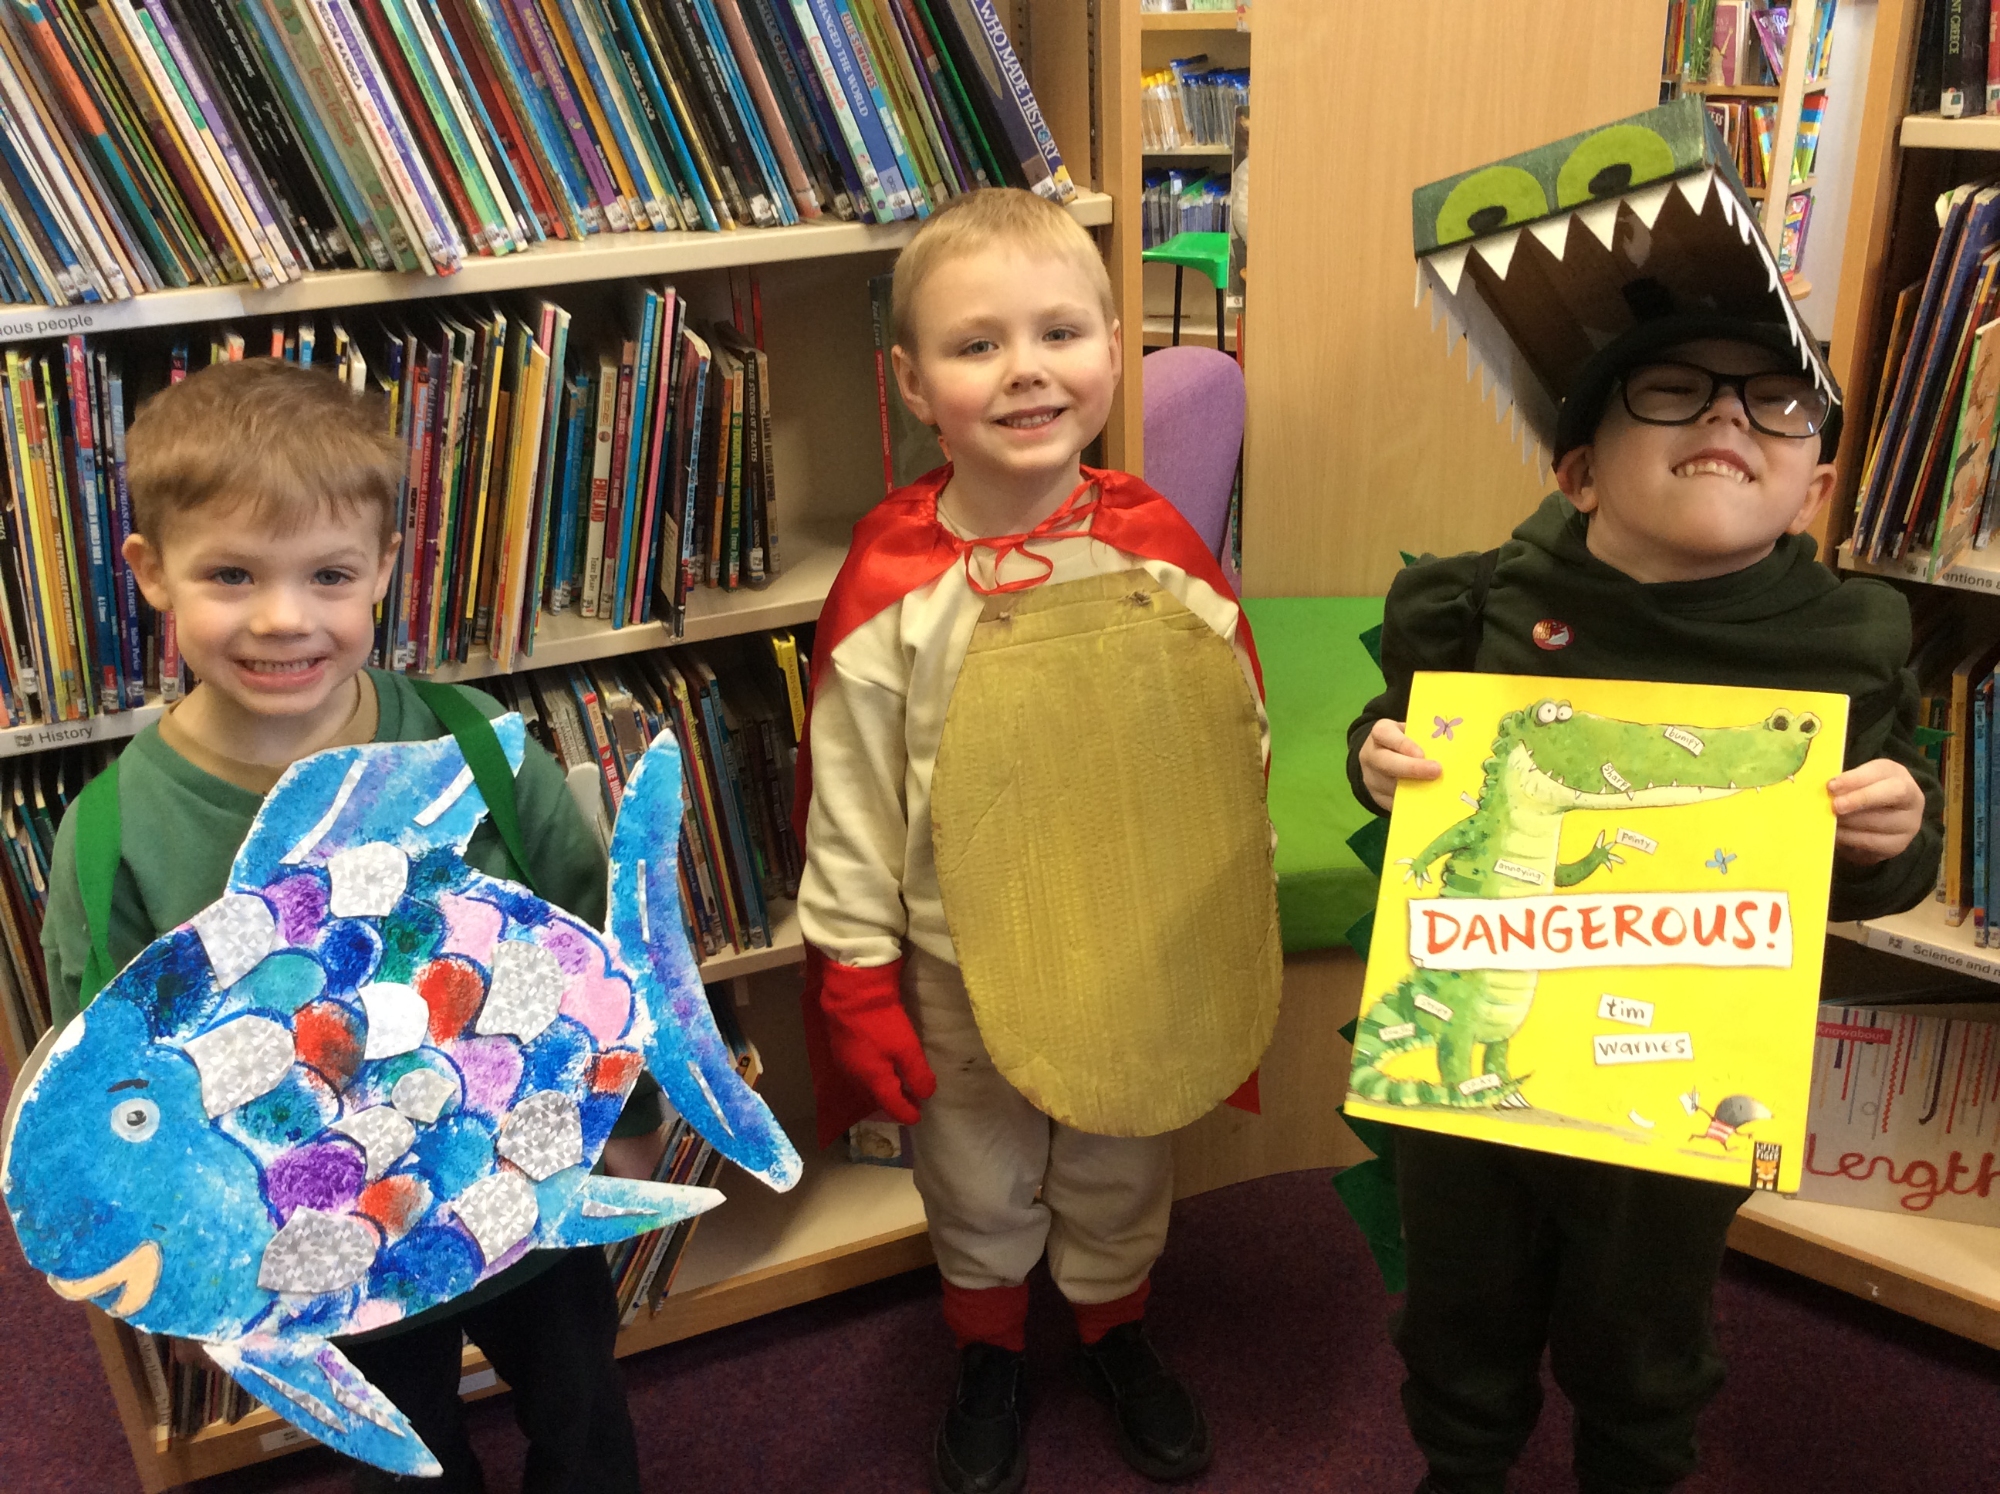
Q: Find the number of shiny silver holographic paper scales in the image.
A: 10